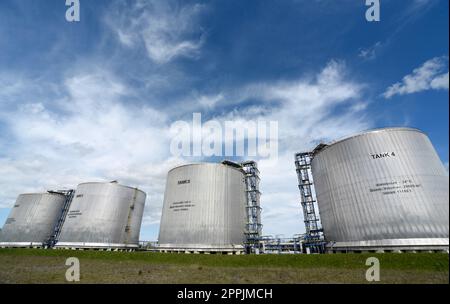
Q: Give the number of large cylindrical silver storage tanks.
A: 4